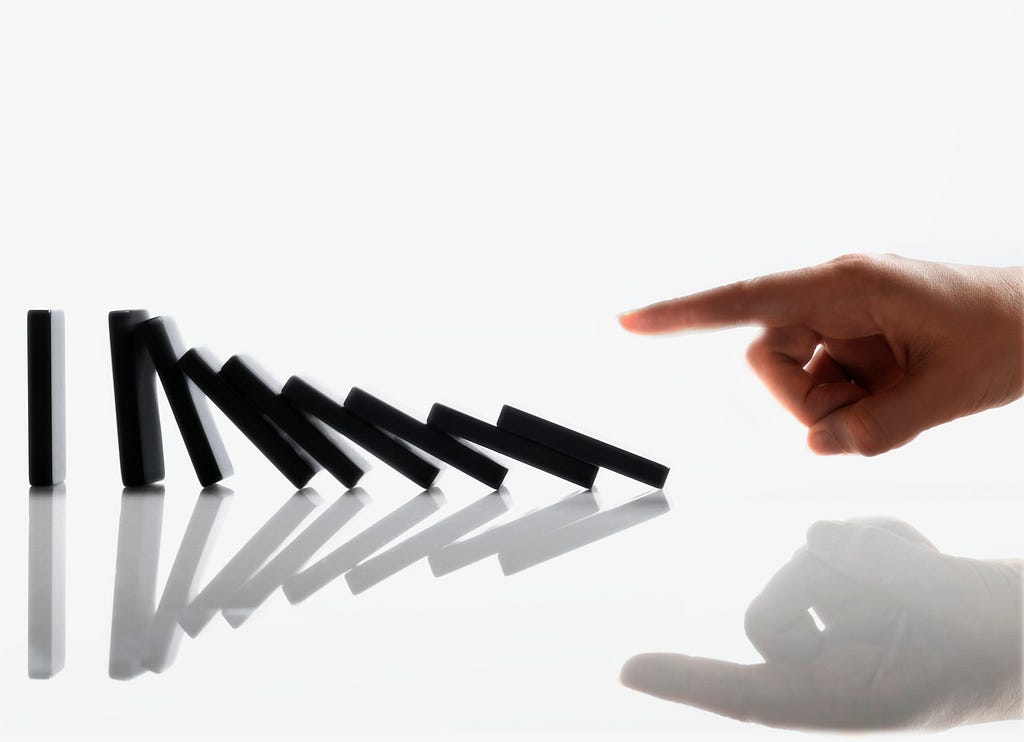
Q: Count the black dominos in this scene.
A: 9